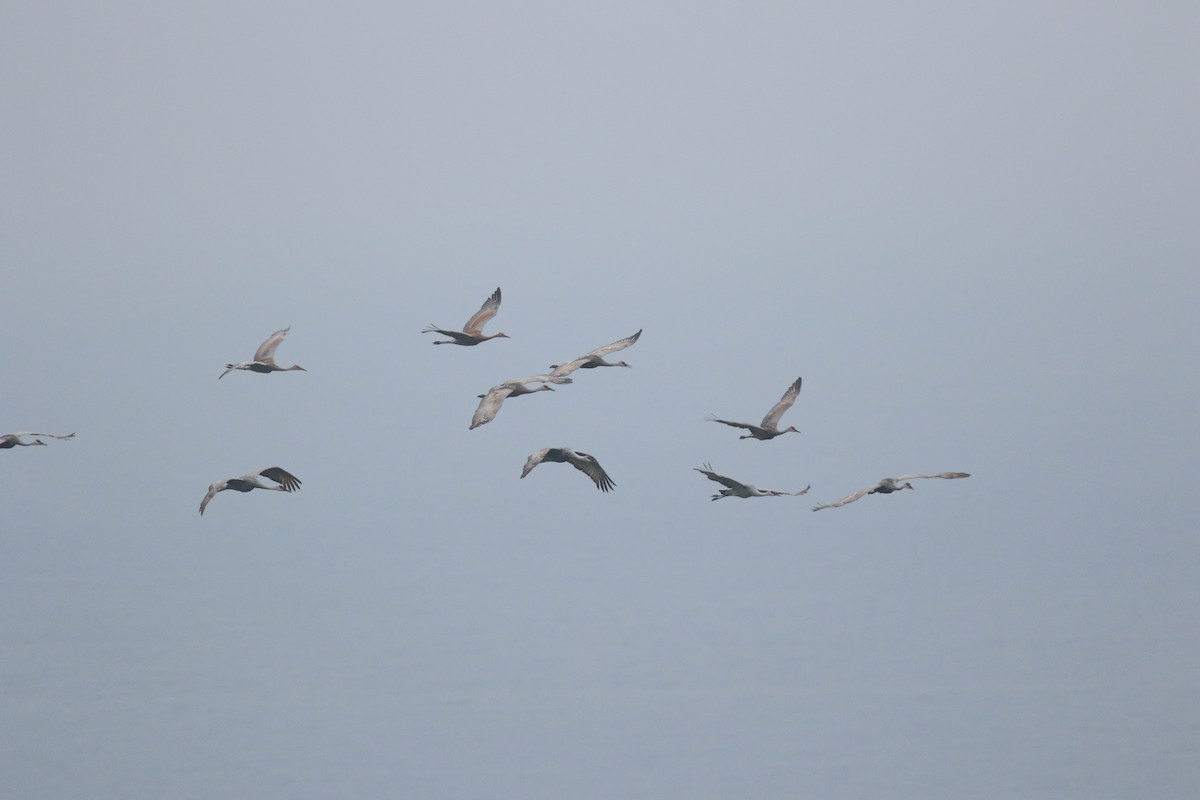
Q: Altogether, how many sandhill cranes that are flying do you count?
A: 10